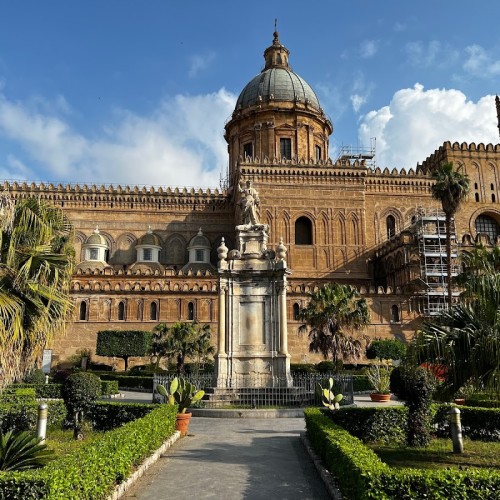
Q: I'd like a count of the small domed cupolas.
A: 3